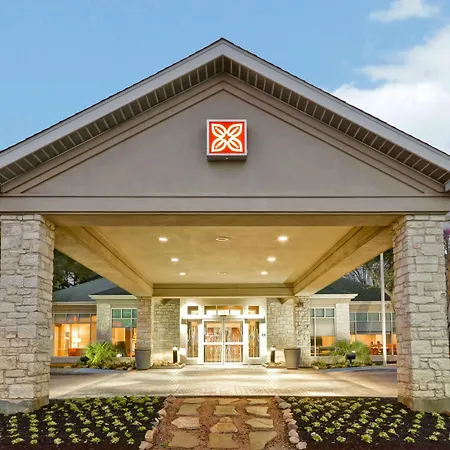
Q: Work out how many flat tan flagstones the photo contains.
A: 12